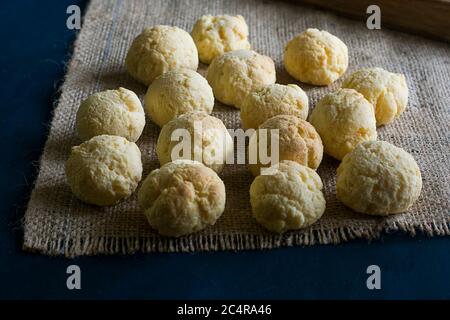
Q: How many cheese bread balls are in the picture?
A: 15